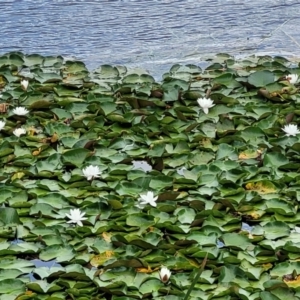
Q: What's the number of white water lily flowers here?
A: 11